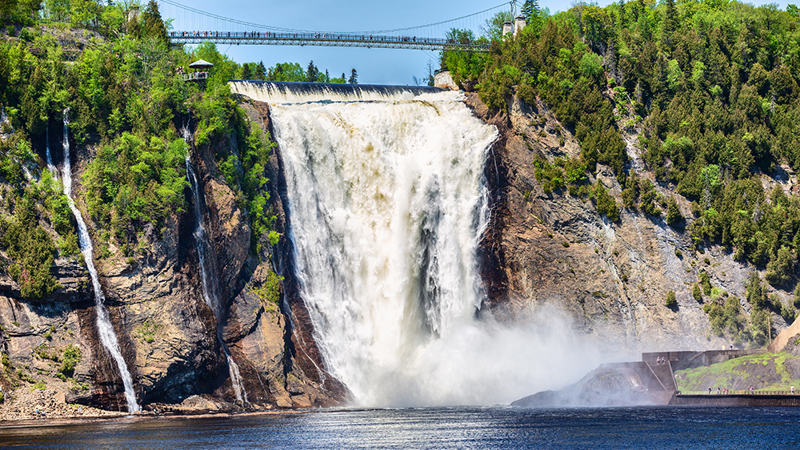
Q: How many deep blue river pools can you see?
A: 1